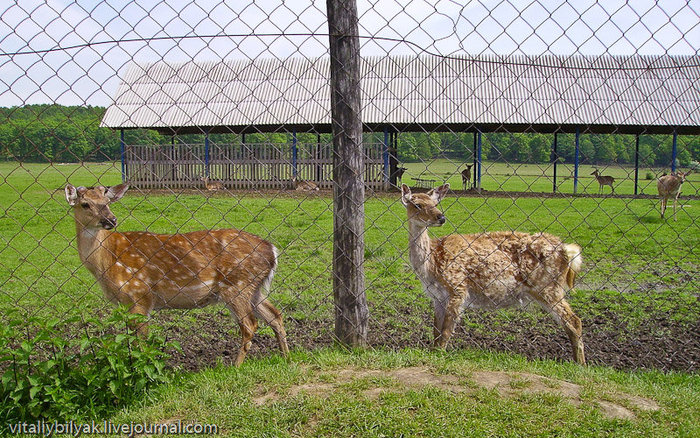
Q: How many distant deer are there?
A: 6